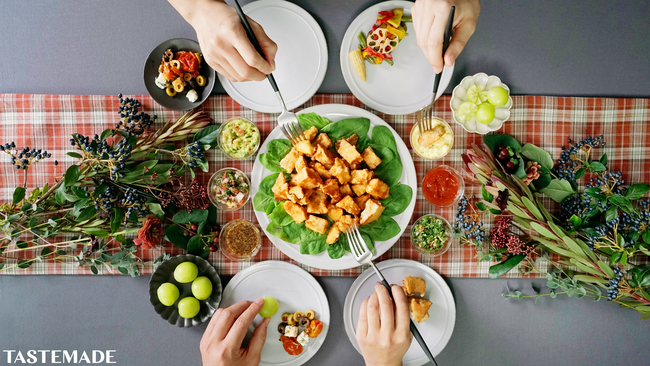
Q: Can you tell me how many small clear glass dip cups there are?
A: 6